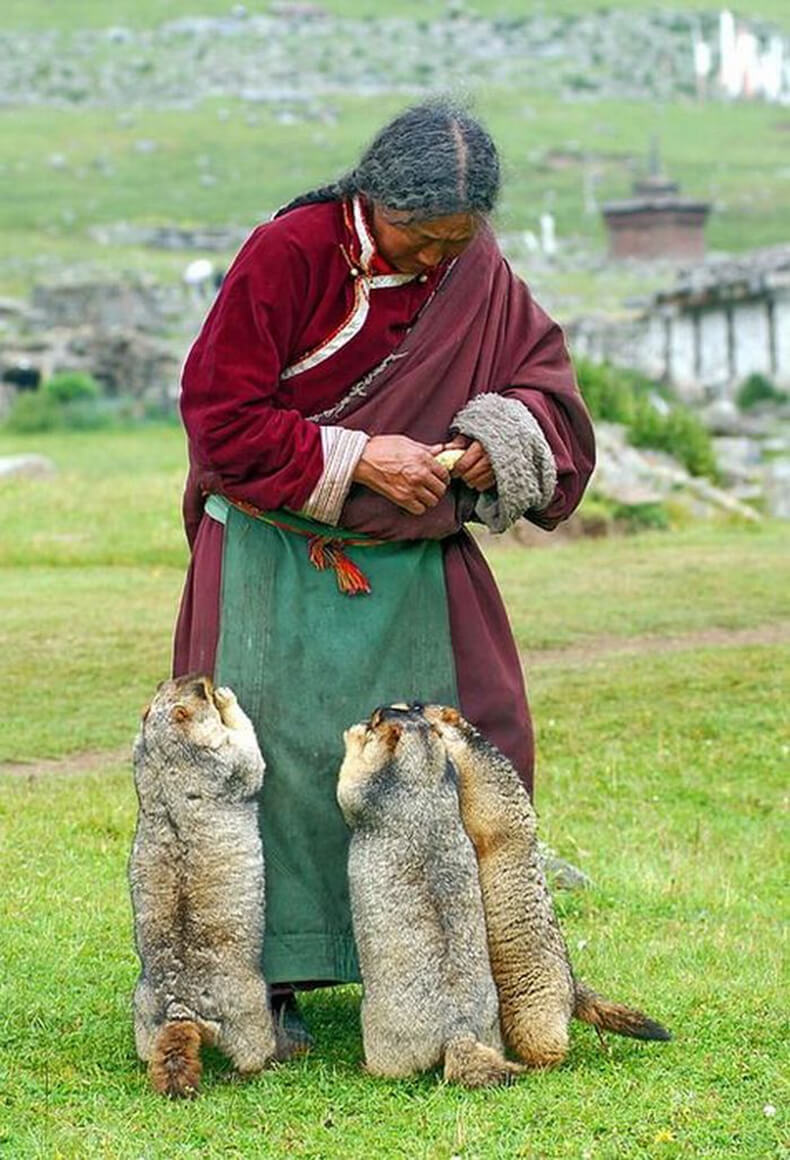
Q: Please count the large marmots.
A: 3